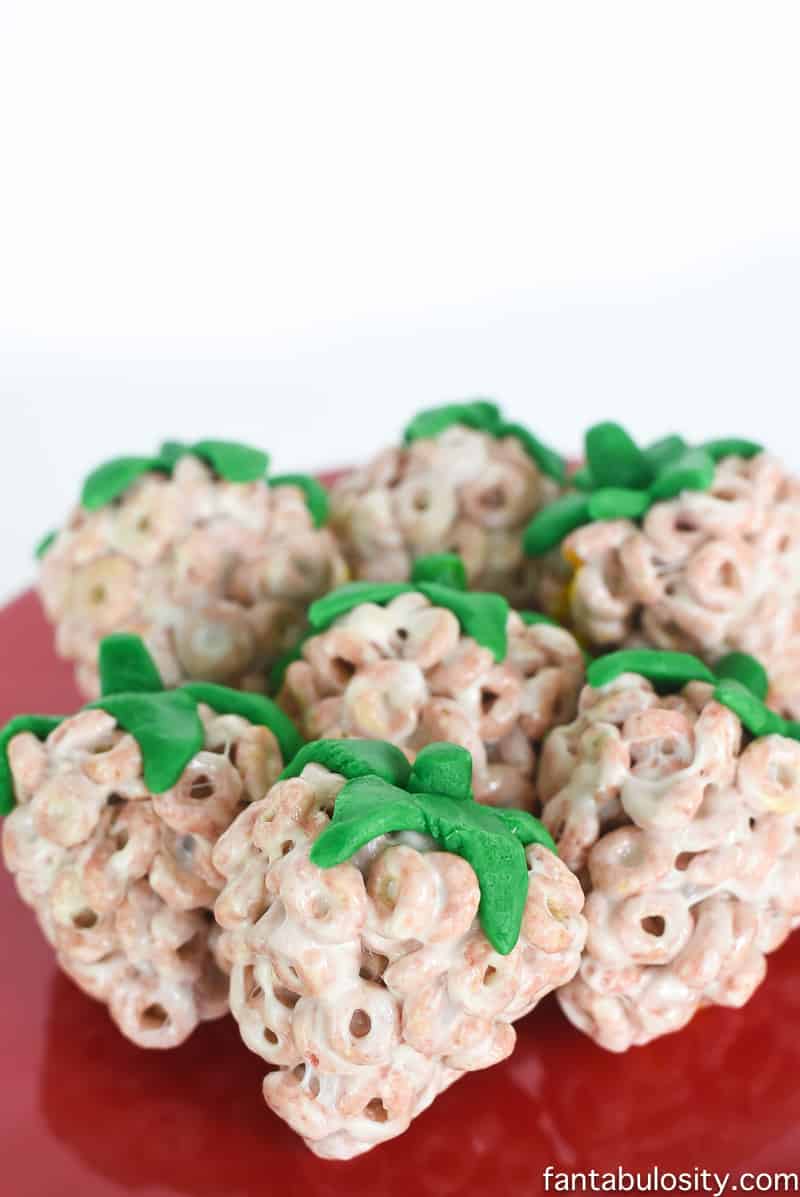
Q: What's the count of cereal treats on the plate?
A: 7